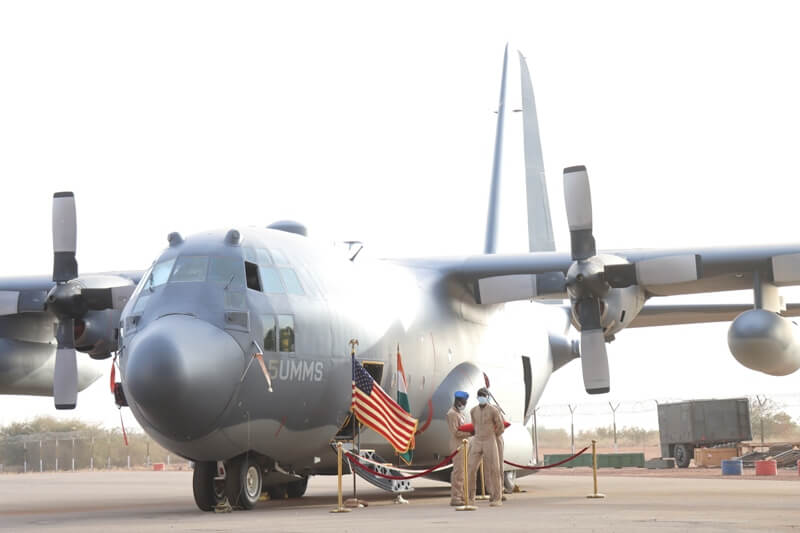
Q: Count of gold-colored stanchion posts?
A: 4